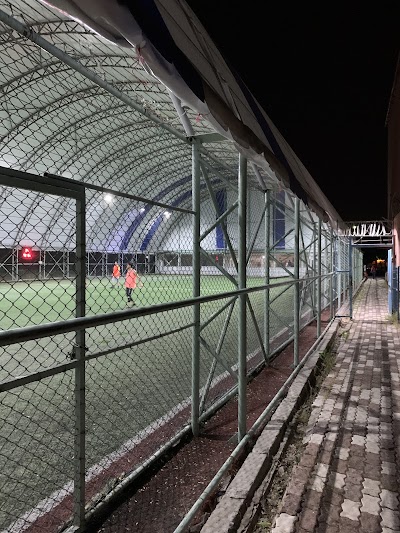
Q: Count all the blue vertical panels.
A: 2